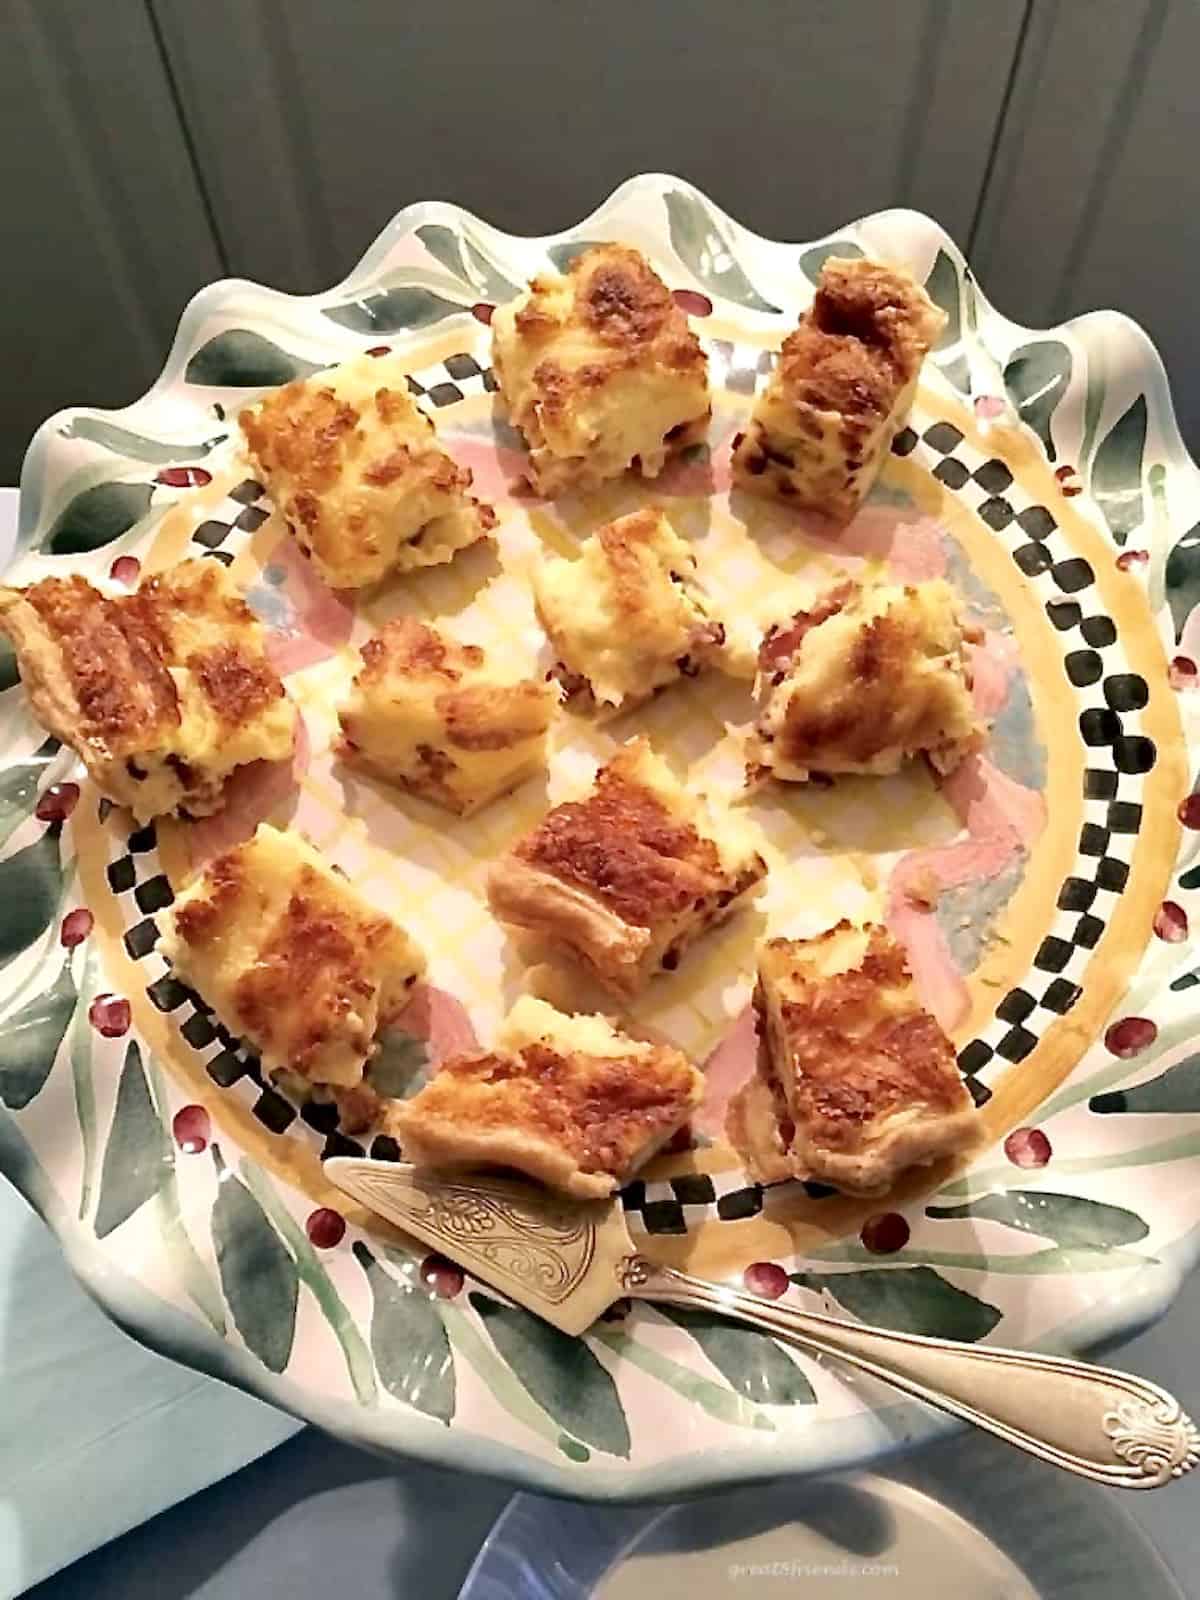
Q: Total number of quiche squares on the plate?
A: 11